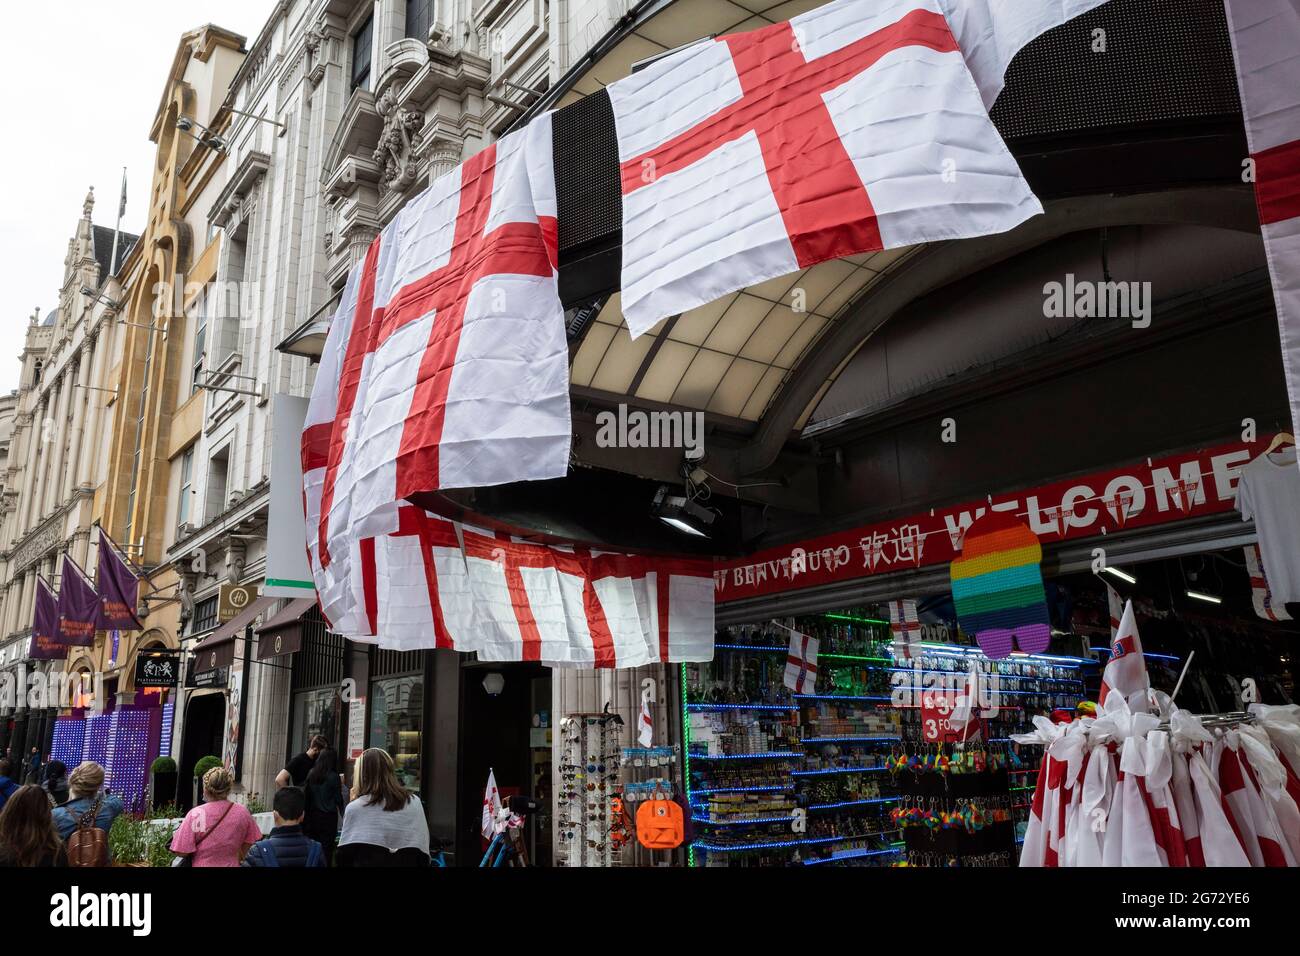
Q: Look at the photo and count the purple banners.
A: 3